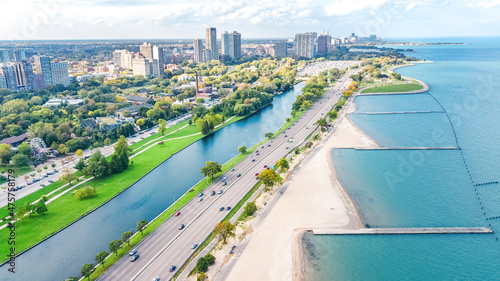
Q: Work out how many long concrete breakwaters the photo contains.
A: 3